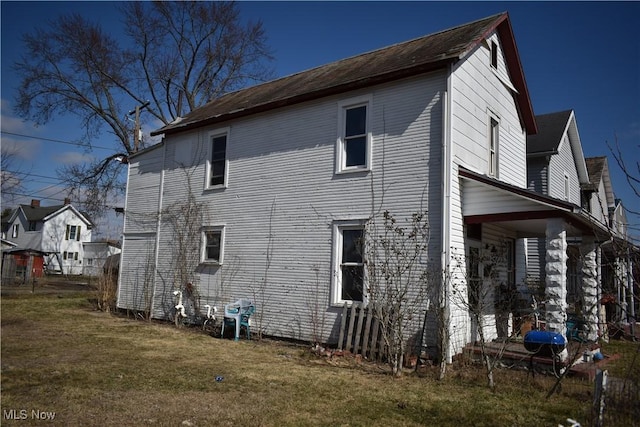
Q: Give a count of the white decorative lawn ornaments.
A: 2